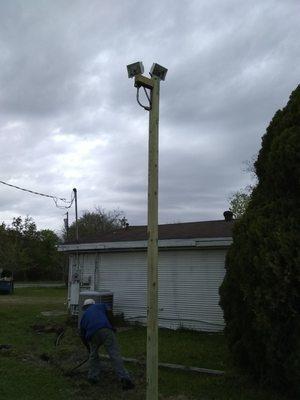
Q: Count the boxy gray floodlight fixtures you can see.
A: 2